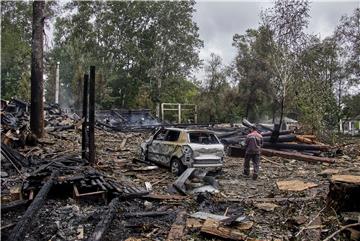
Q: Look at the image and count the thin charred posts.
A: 2